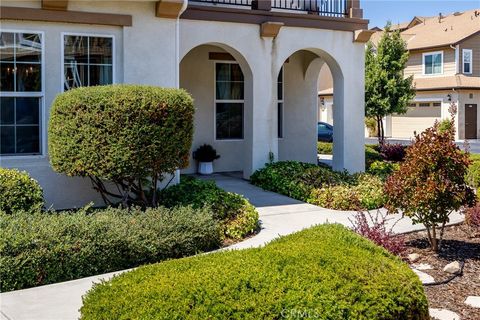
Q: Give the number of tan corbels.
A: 4